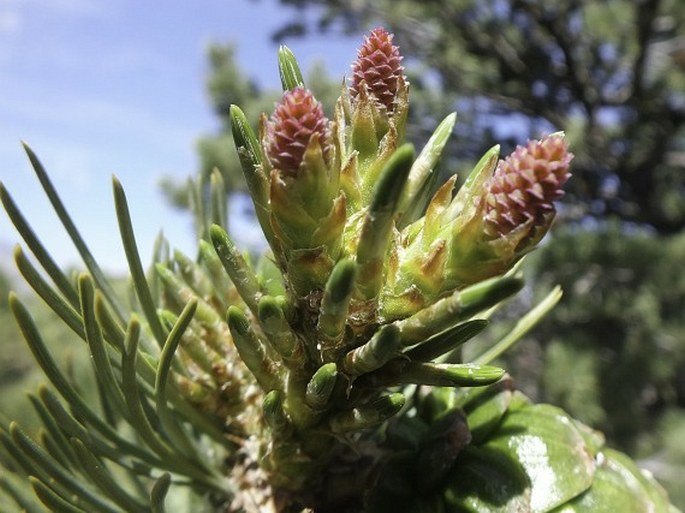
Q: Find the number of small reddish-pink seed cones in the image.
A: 3